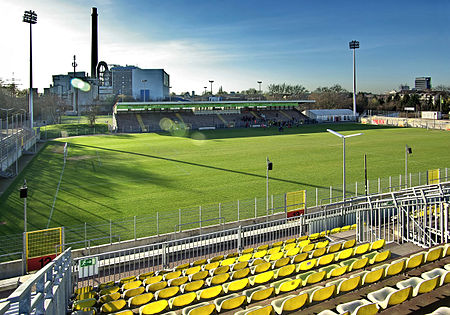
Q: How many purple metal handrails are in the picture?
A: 0